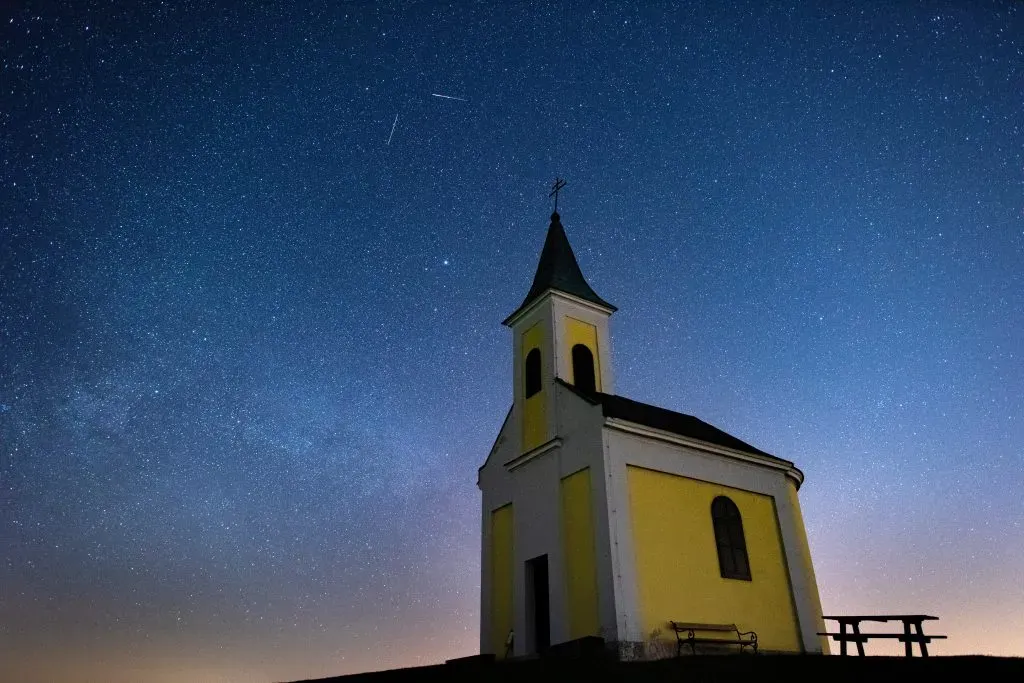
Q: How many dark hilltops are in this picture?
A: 1